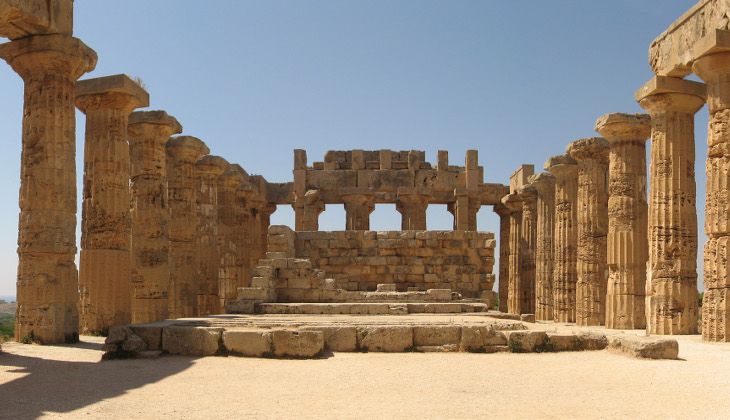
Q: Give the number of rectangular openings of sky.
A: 5